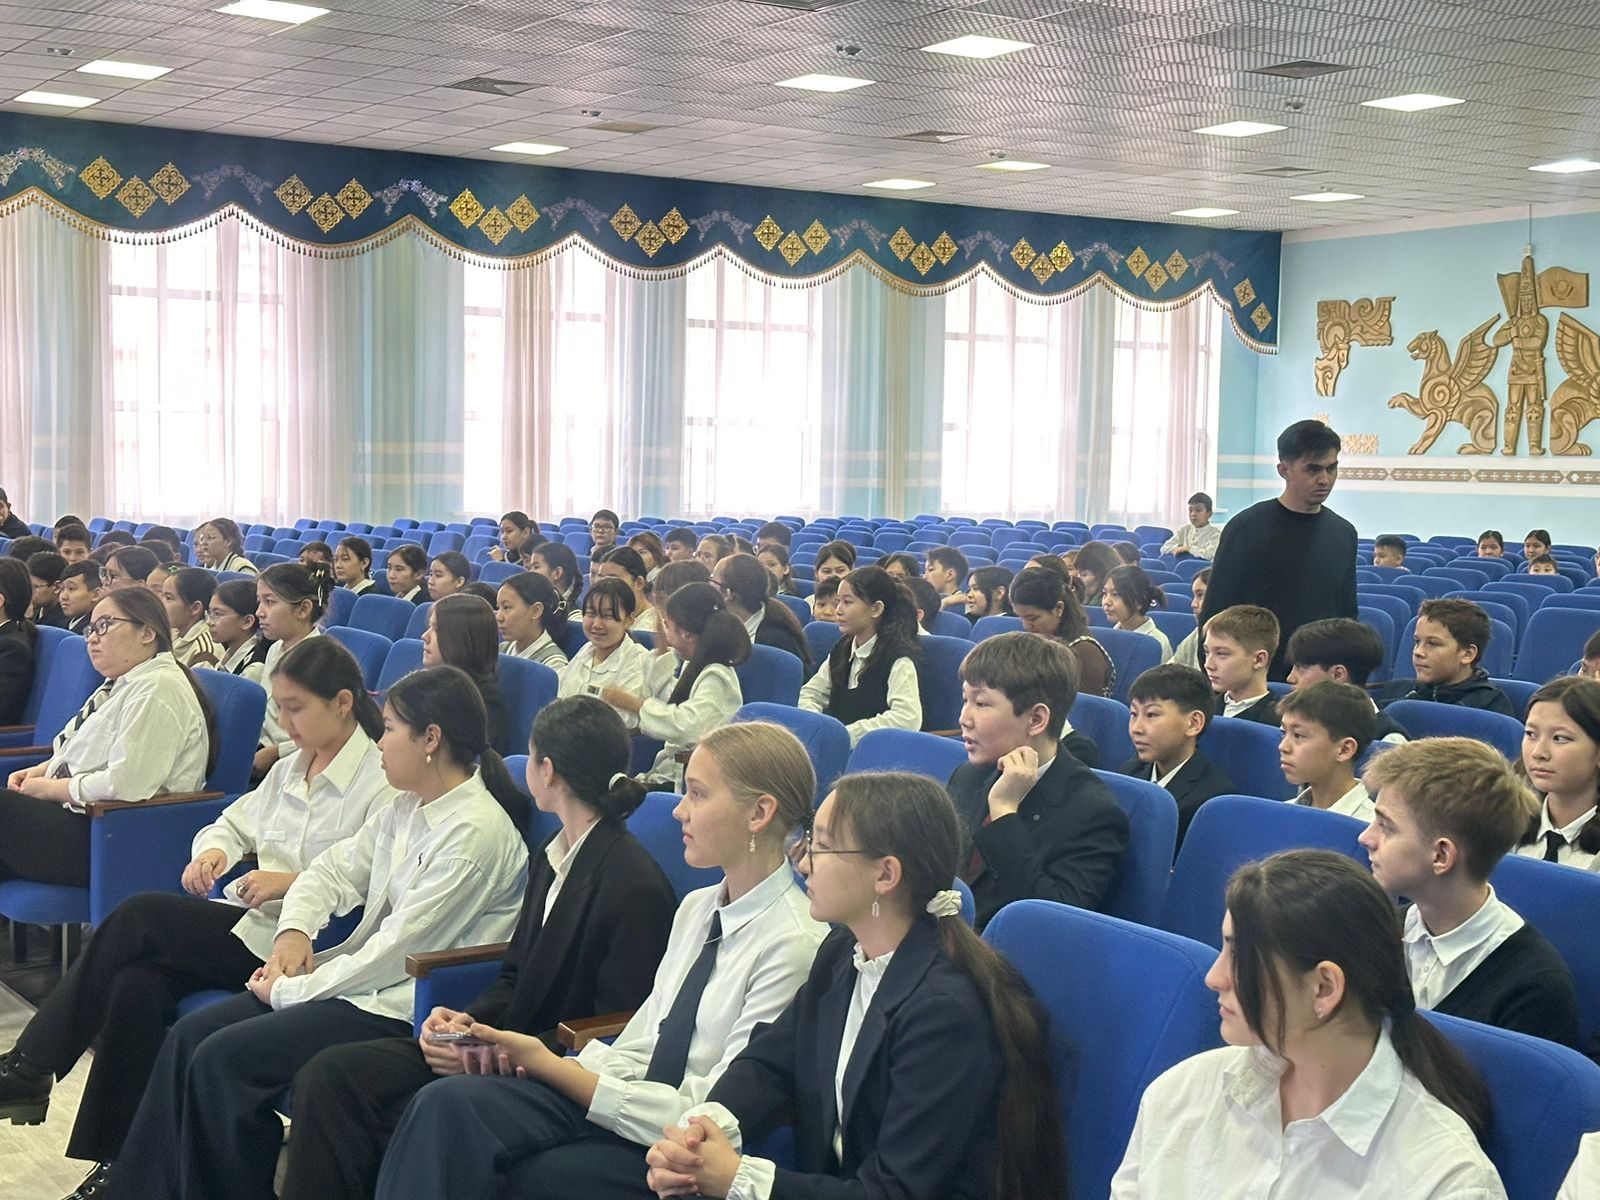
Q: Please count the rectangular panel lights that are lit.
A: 13